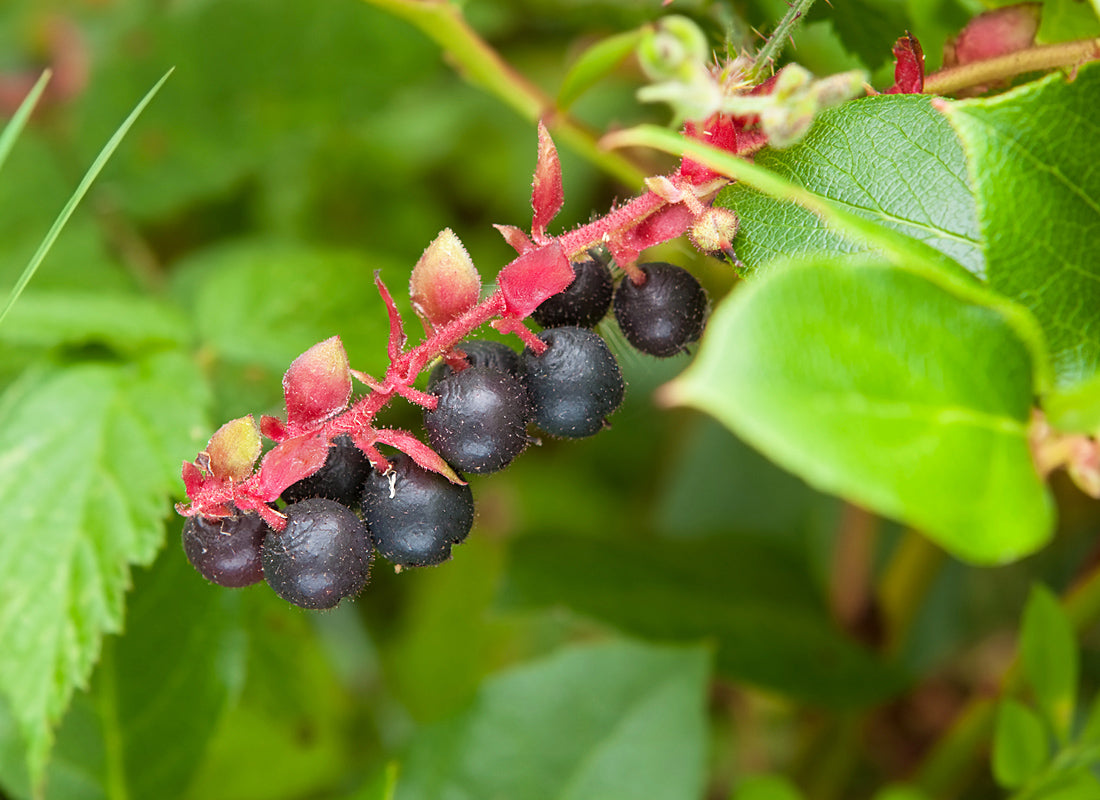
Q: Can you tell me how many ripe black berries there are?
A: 9